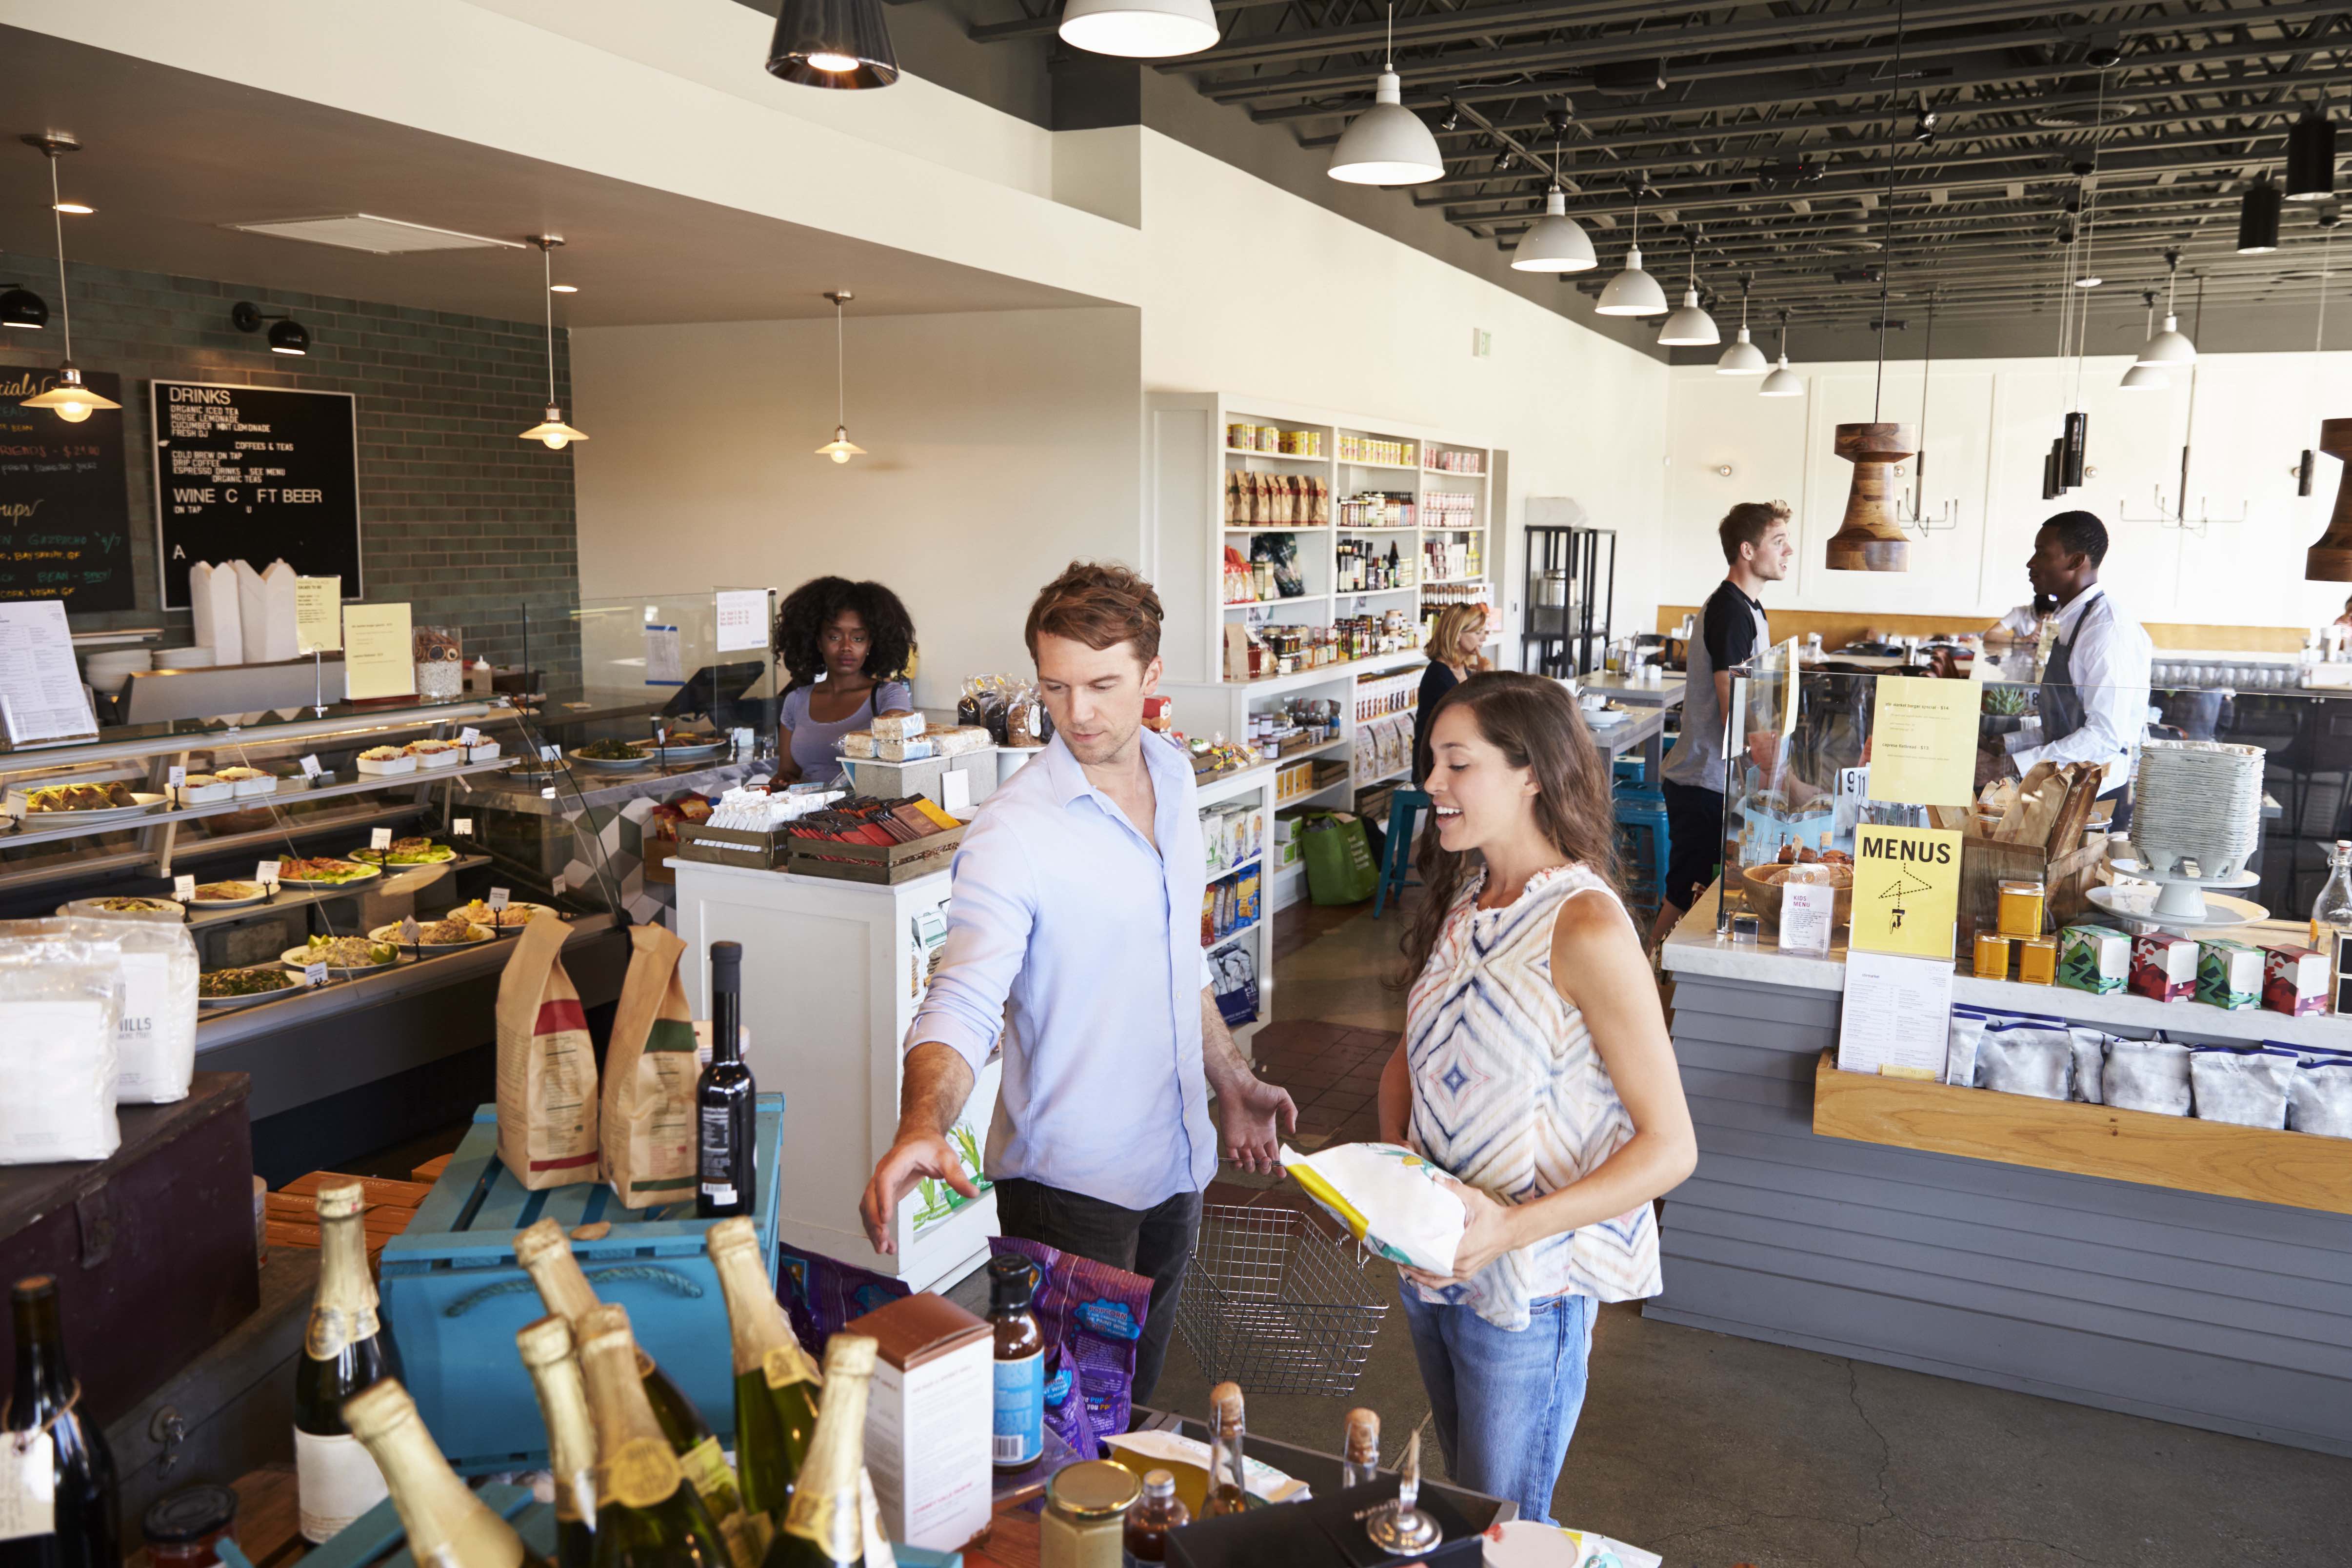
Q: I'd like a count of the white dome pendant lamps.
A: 9